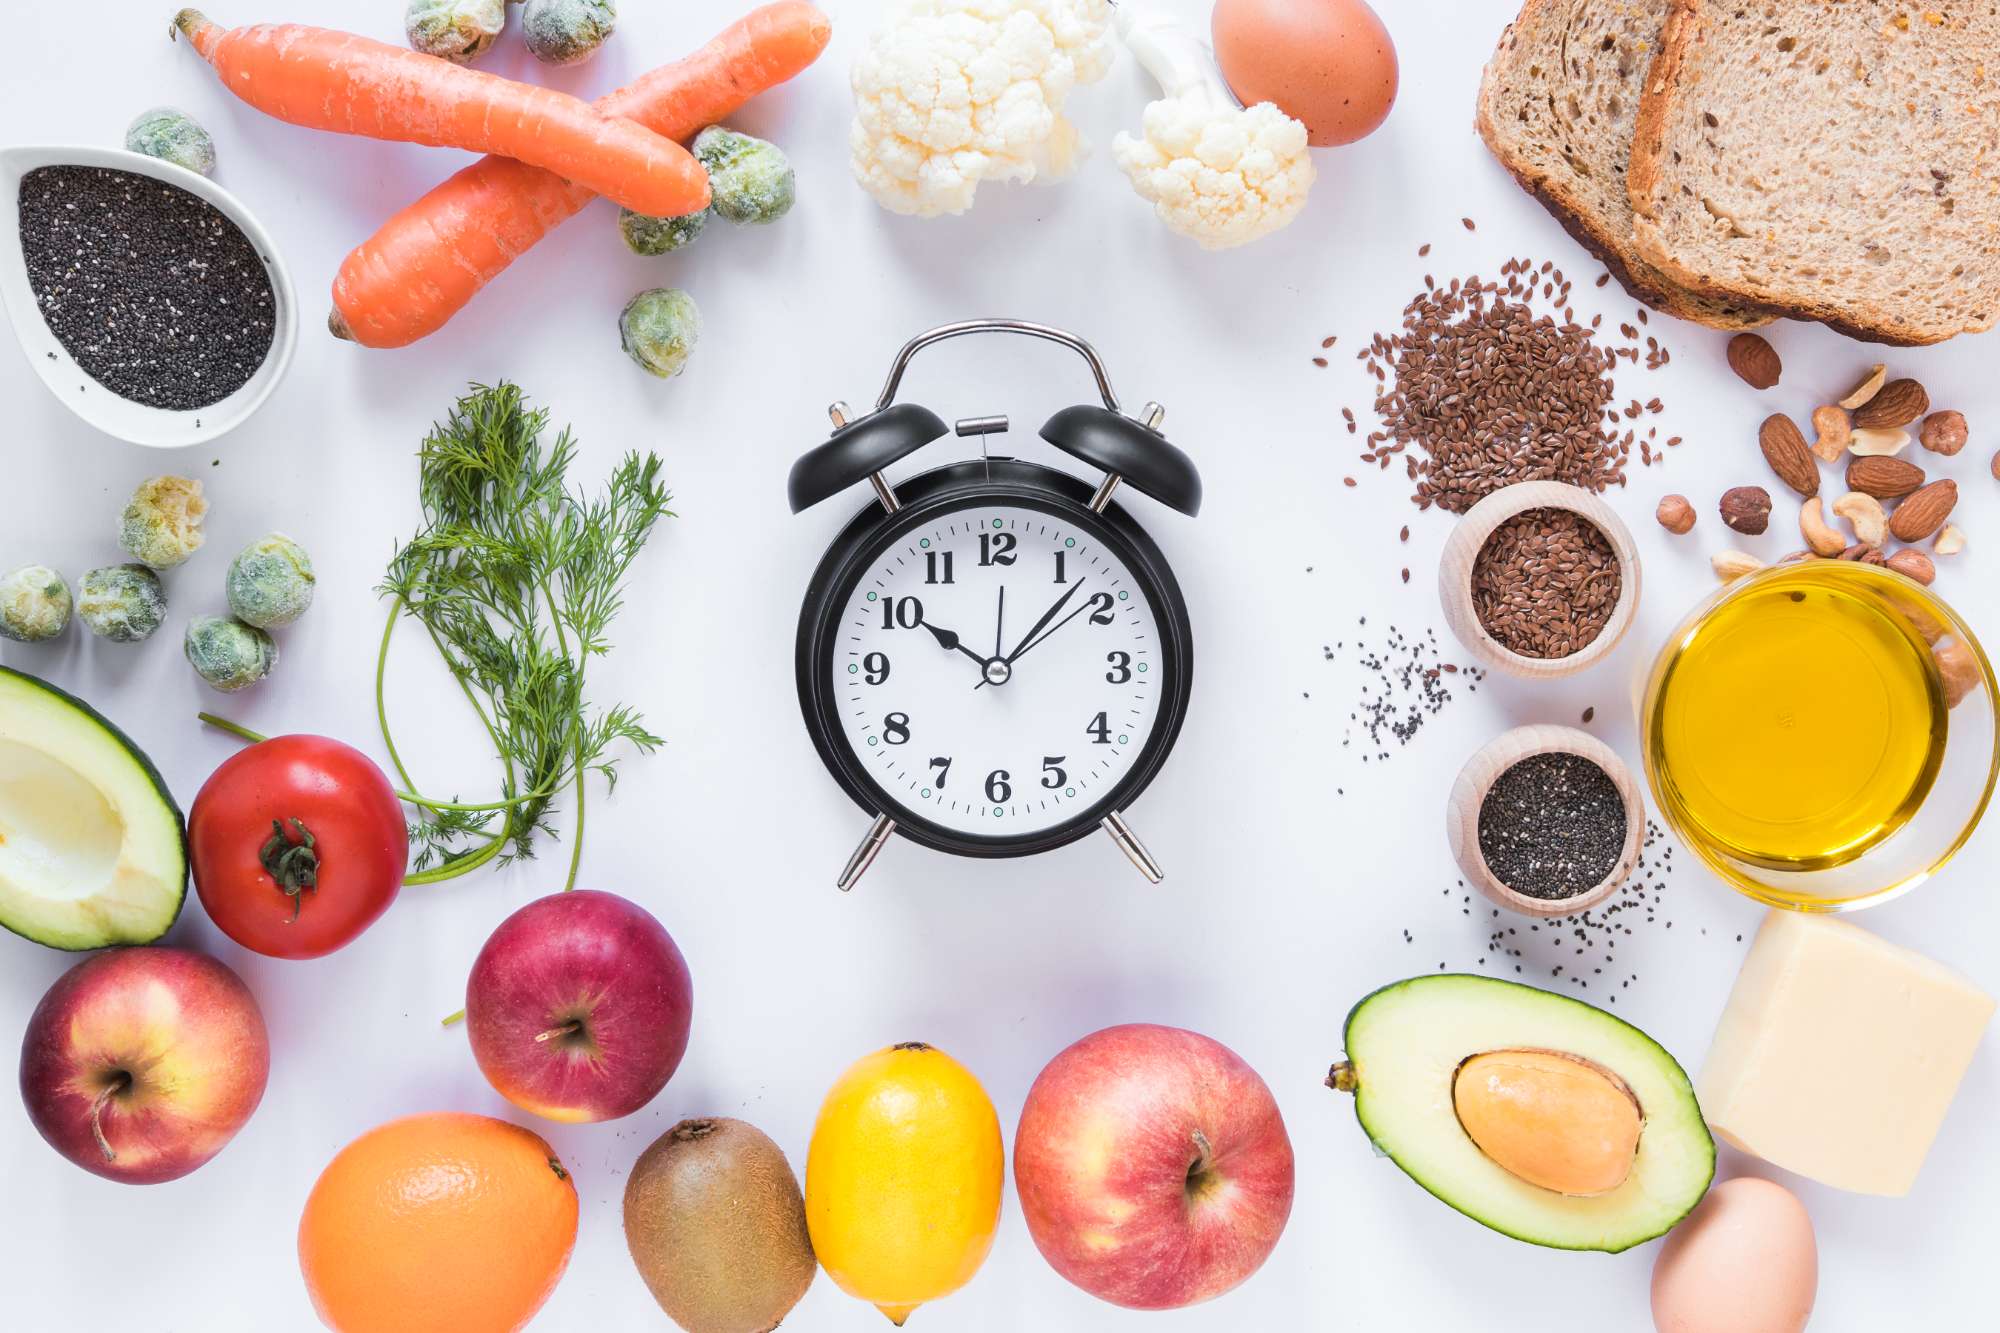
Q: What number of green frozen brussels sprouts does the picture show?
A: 11